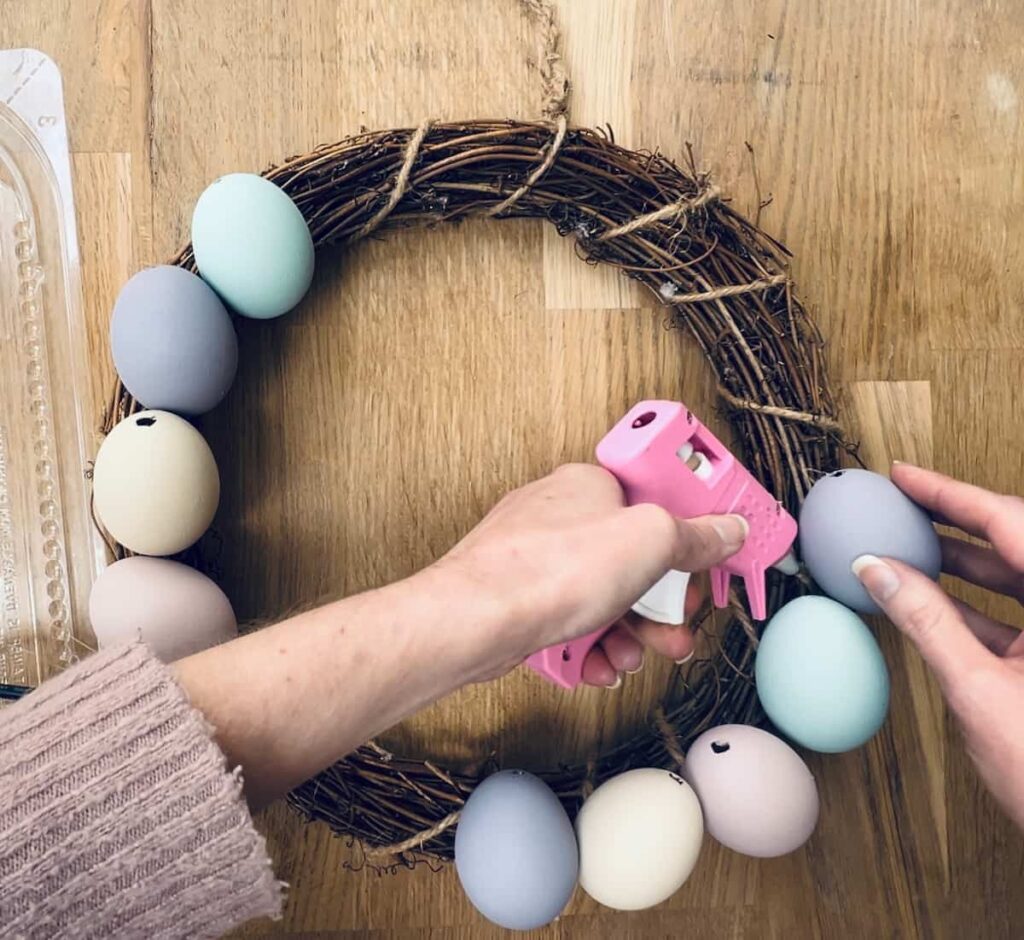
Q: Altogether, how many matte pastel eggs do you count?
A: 9